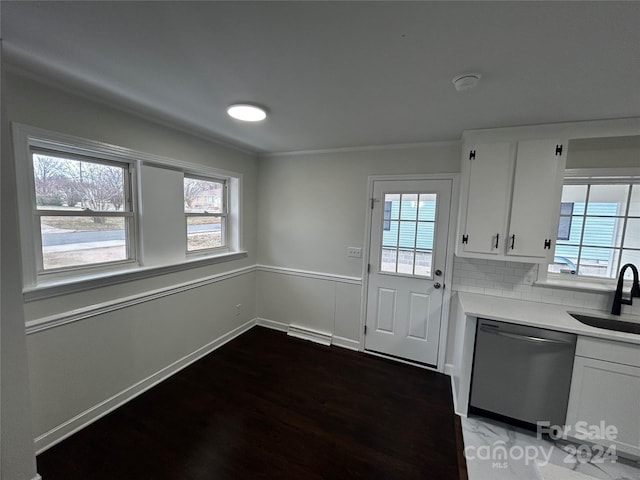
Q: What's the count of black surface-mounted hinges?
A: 4